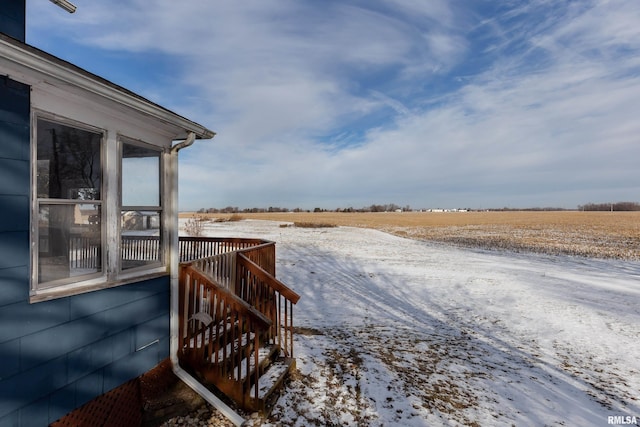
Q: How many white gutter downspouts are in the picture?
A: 1